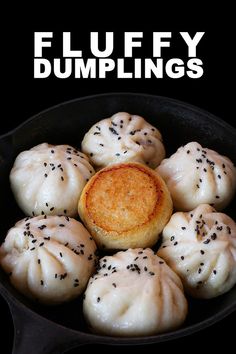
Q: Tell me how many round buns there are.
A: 7